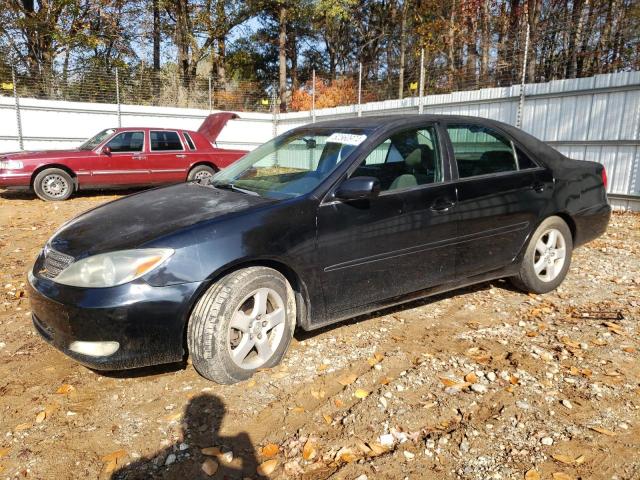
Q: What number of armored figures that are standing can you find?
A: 0